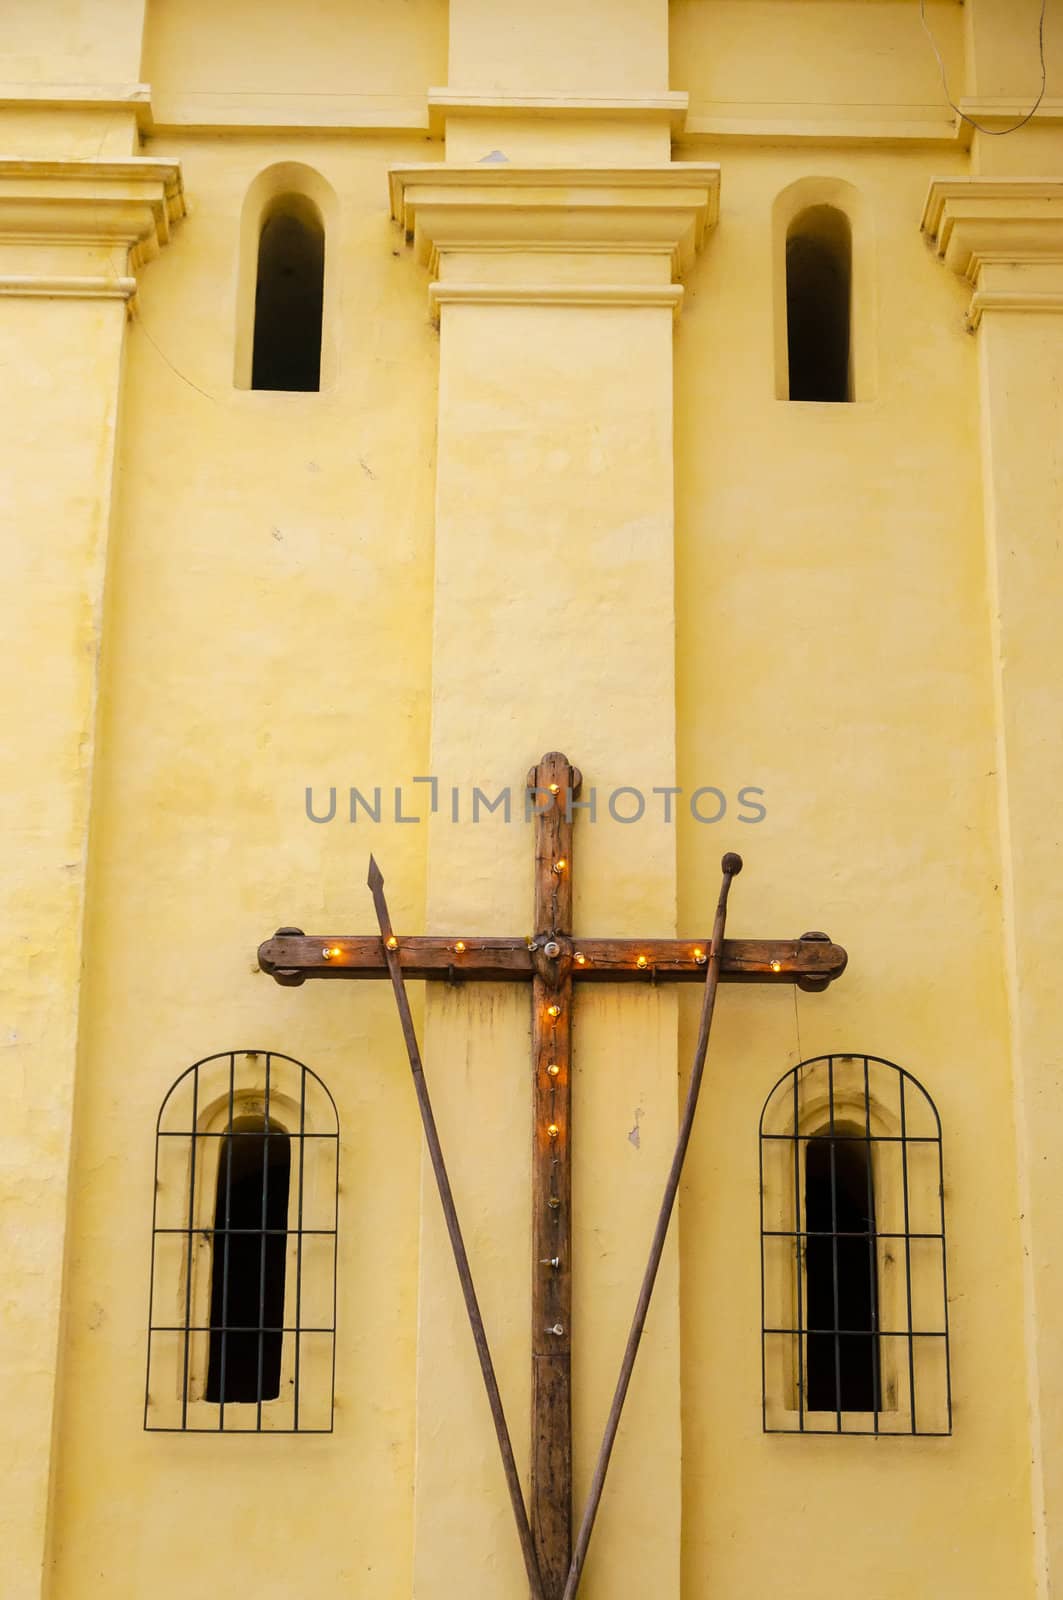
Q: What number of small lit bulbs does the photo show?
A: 12